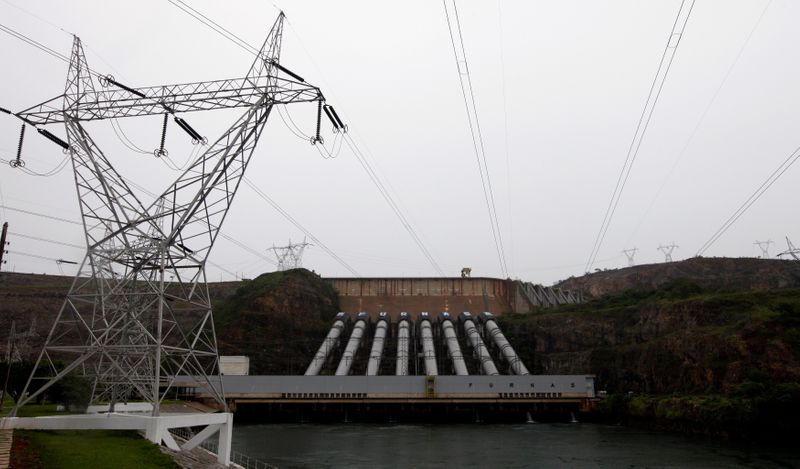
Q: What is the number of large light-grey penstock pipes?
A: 8